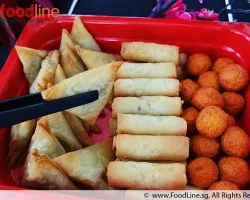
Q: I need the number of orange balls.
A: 15